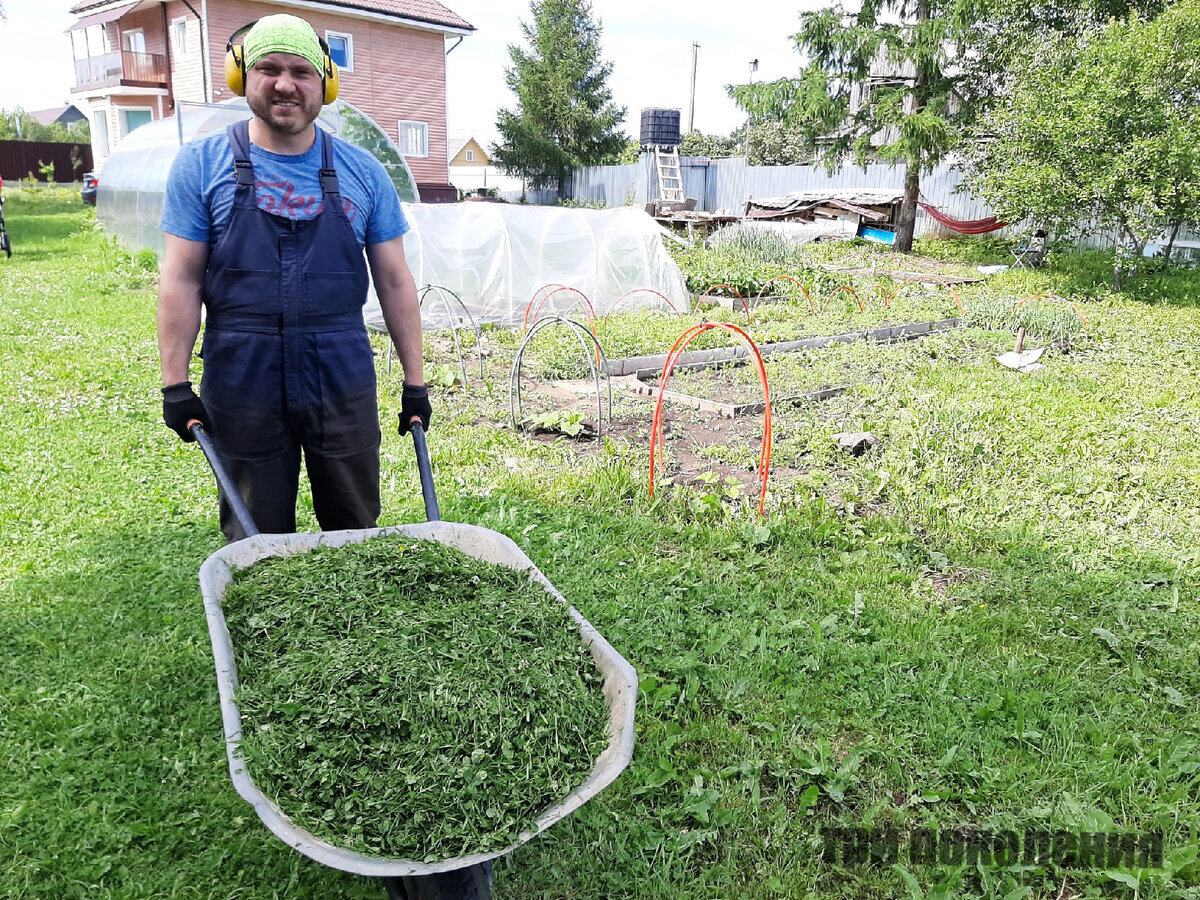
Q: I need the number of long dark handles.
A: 2